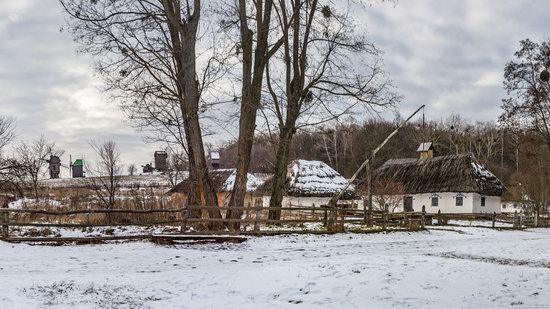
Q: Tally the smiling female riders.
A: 0